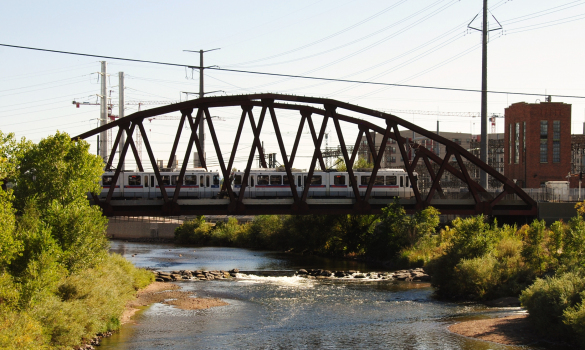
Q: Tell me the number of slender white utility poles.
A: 2